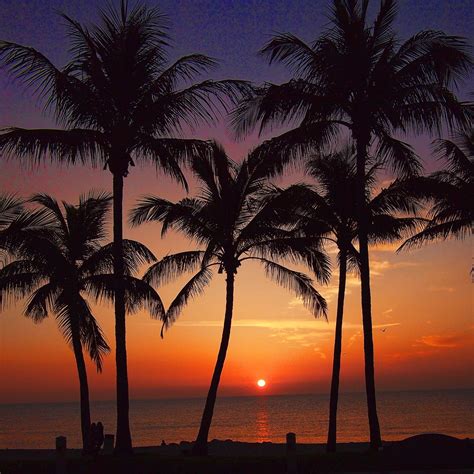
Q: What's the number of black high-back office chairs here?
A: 0